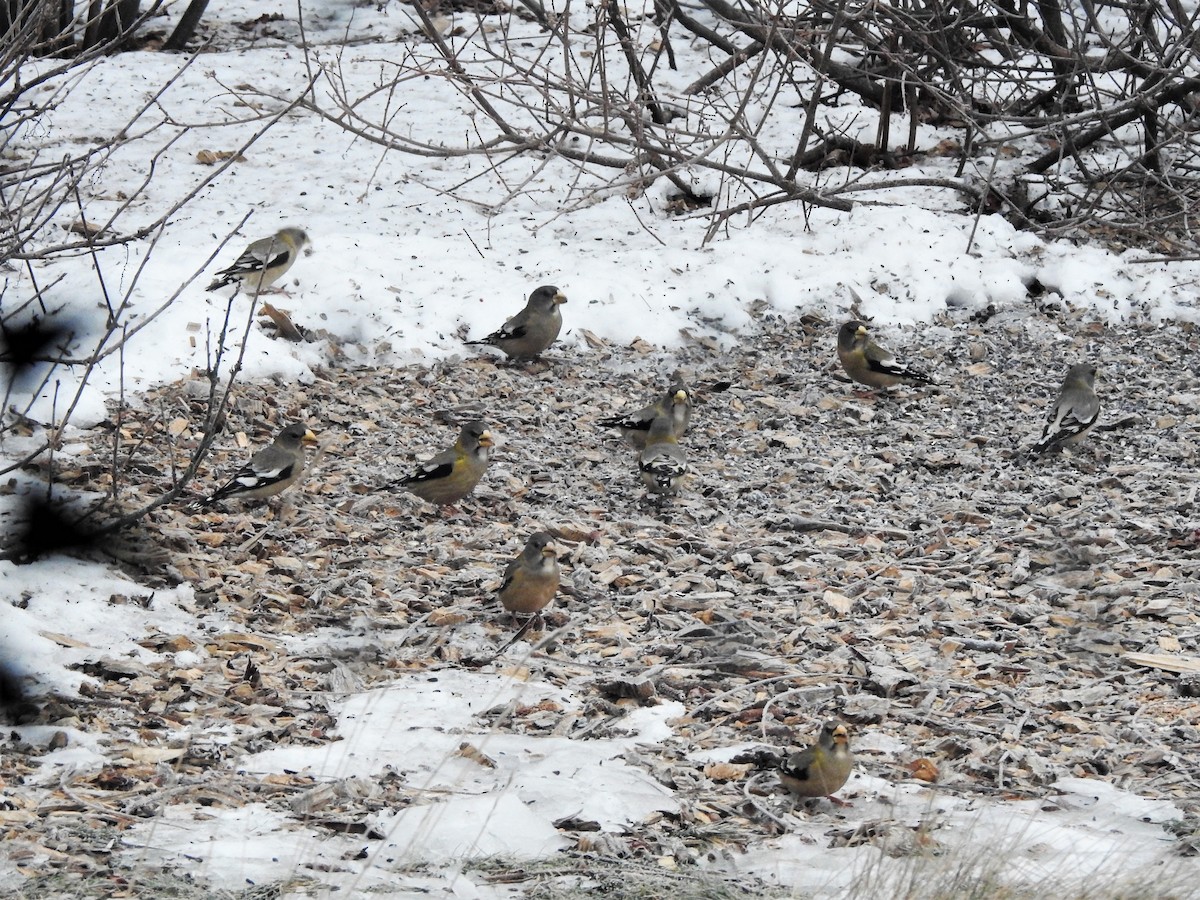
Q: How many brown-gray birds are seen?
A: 10